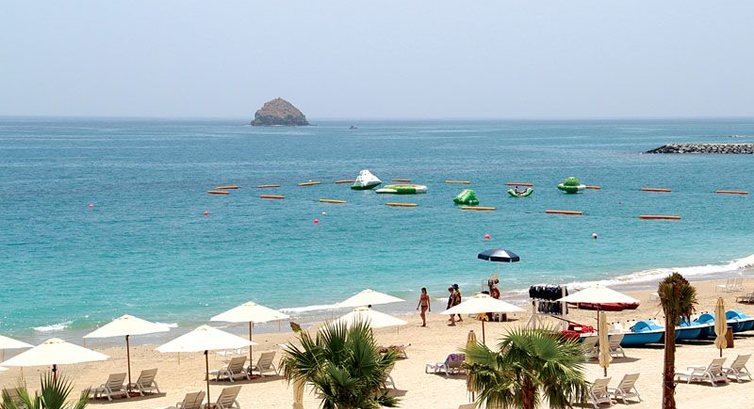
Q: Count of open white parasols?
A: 9